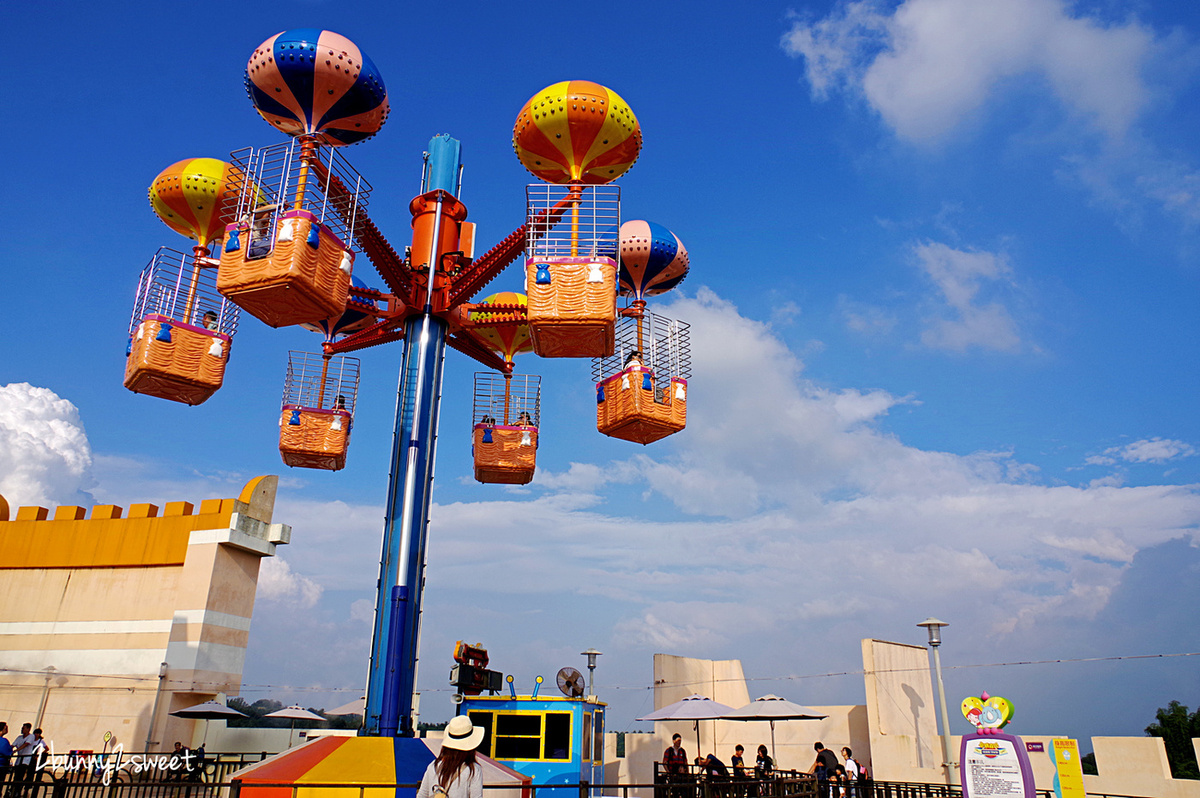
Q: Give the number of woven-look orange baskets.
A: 6